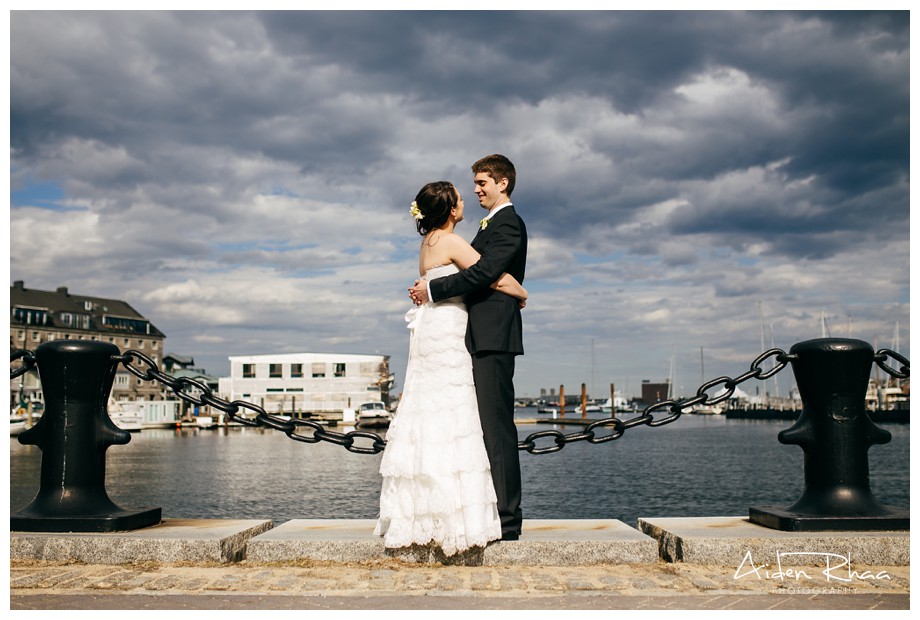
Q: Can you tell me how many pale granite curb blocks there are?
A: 3